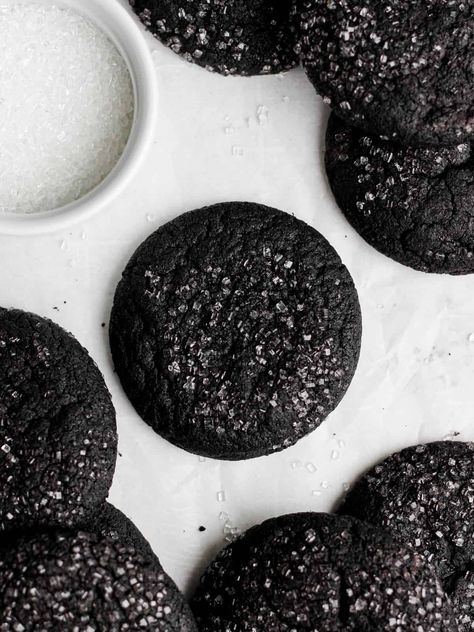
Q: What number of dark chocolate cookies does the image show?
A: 9